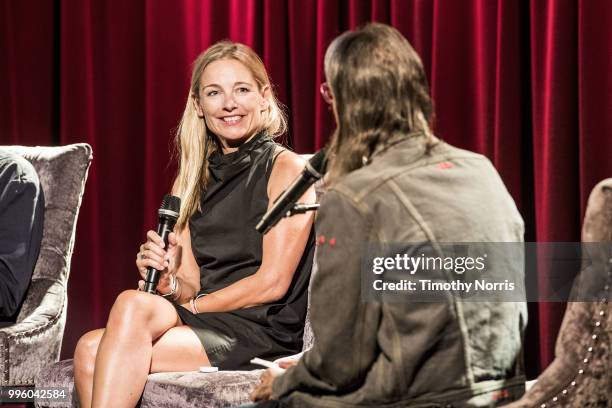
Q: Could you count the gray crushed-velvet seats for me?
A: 3